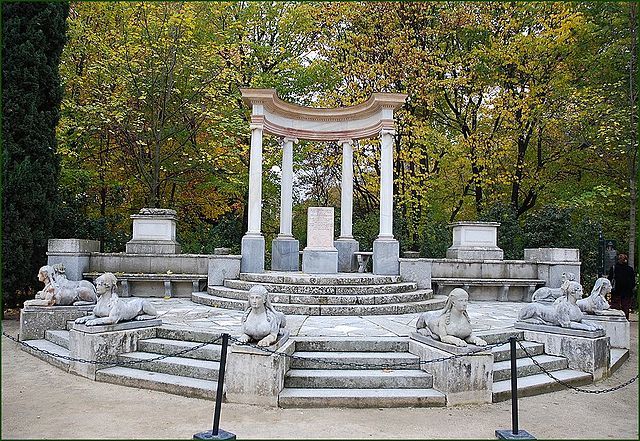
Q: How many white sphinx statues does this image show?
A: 8